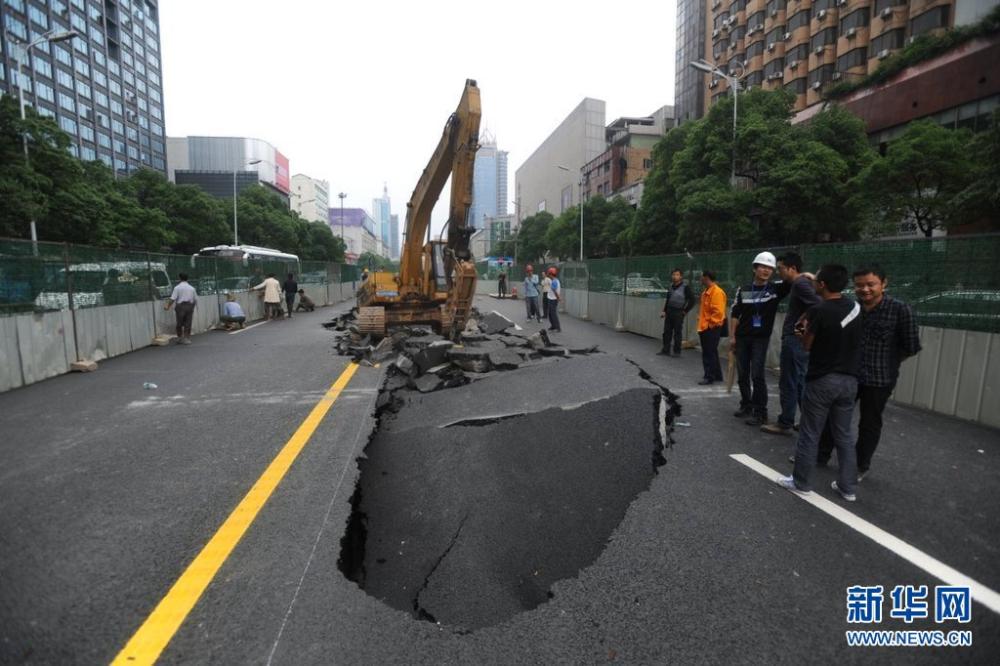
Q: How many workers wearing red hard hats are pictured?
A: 2